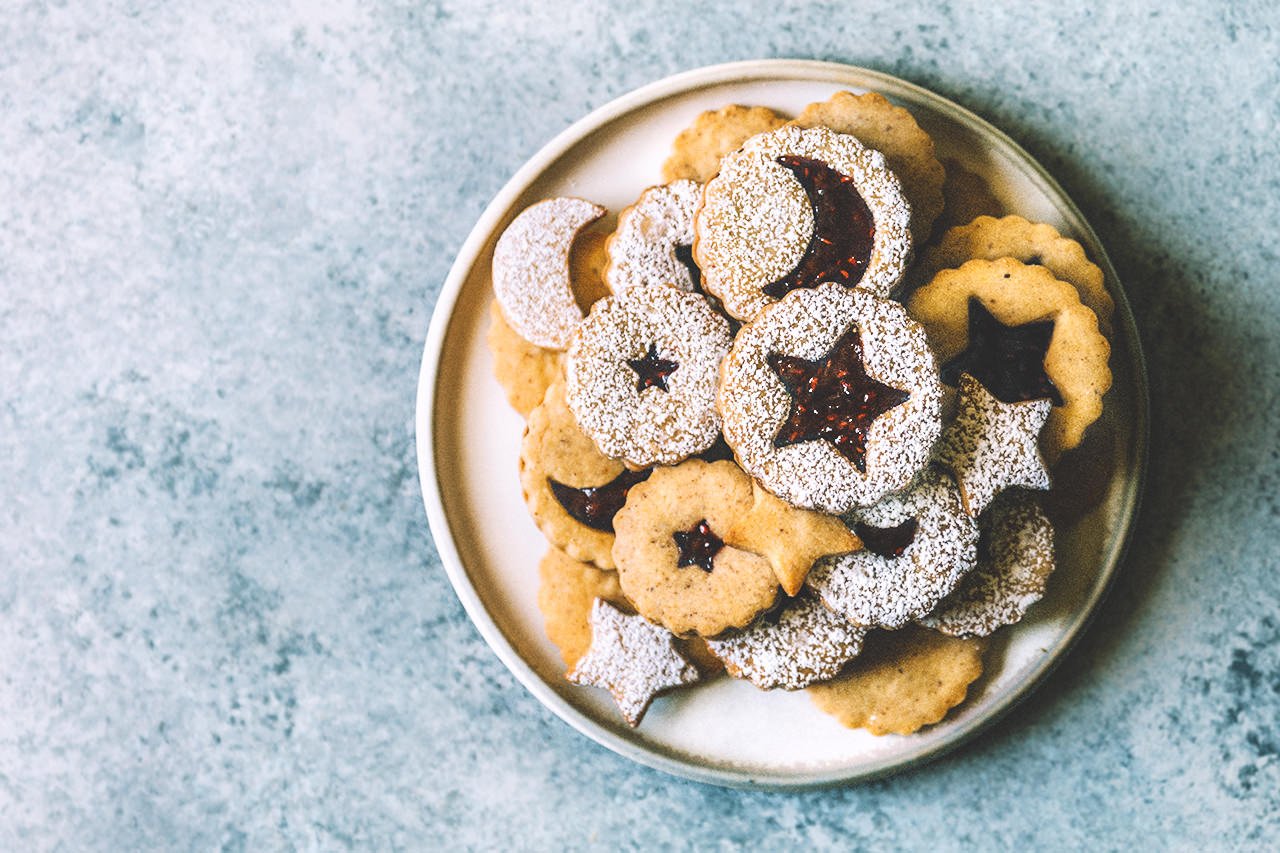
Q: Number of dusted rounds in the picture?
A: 7